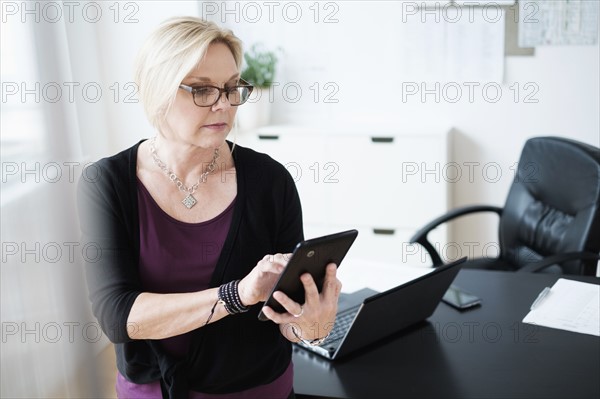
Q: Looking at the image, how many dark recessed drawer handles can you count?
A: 3